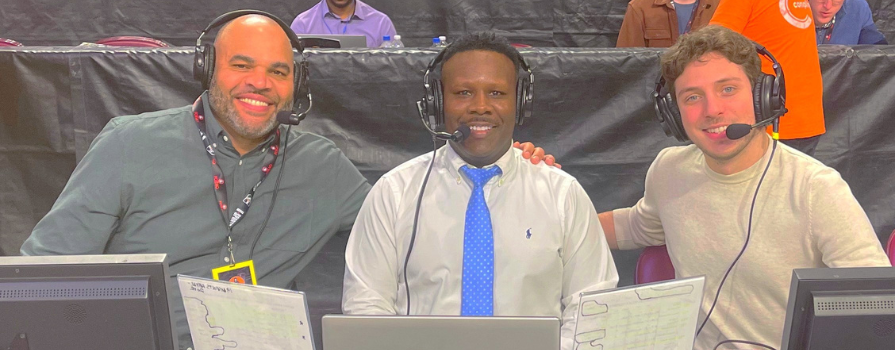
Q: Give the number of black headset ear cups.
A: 6